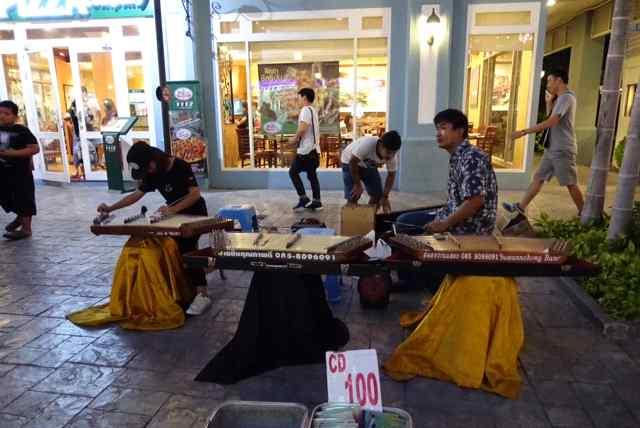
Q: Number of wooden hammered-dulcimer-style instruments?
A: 3